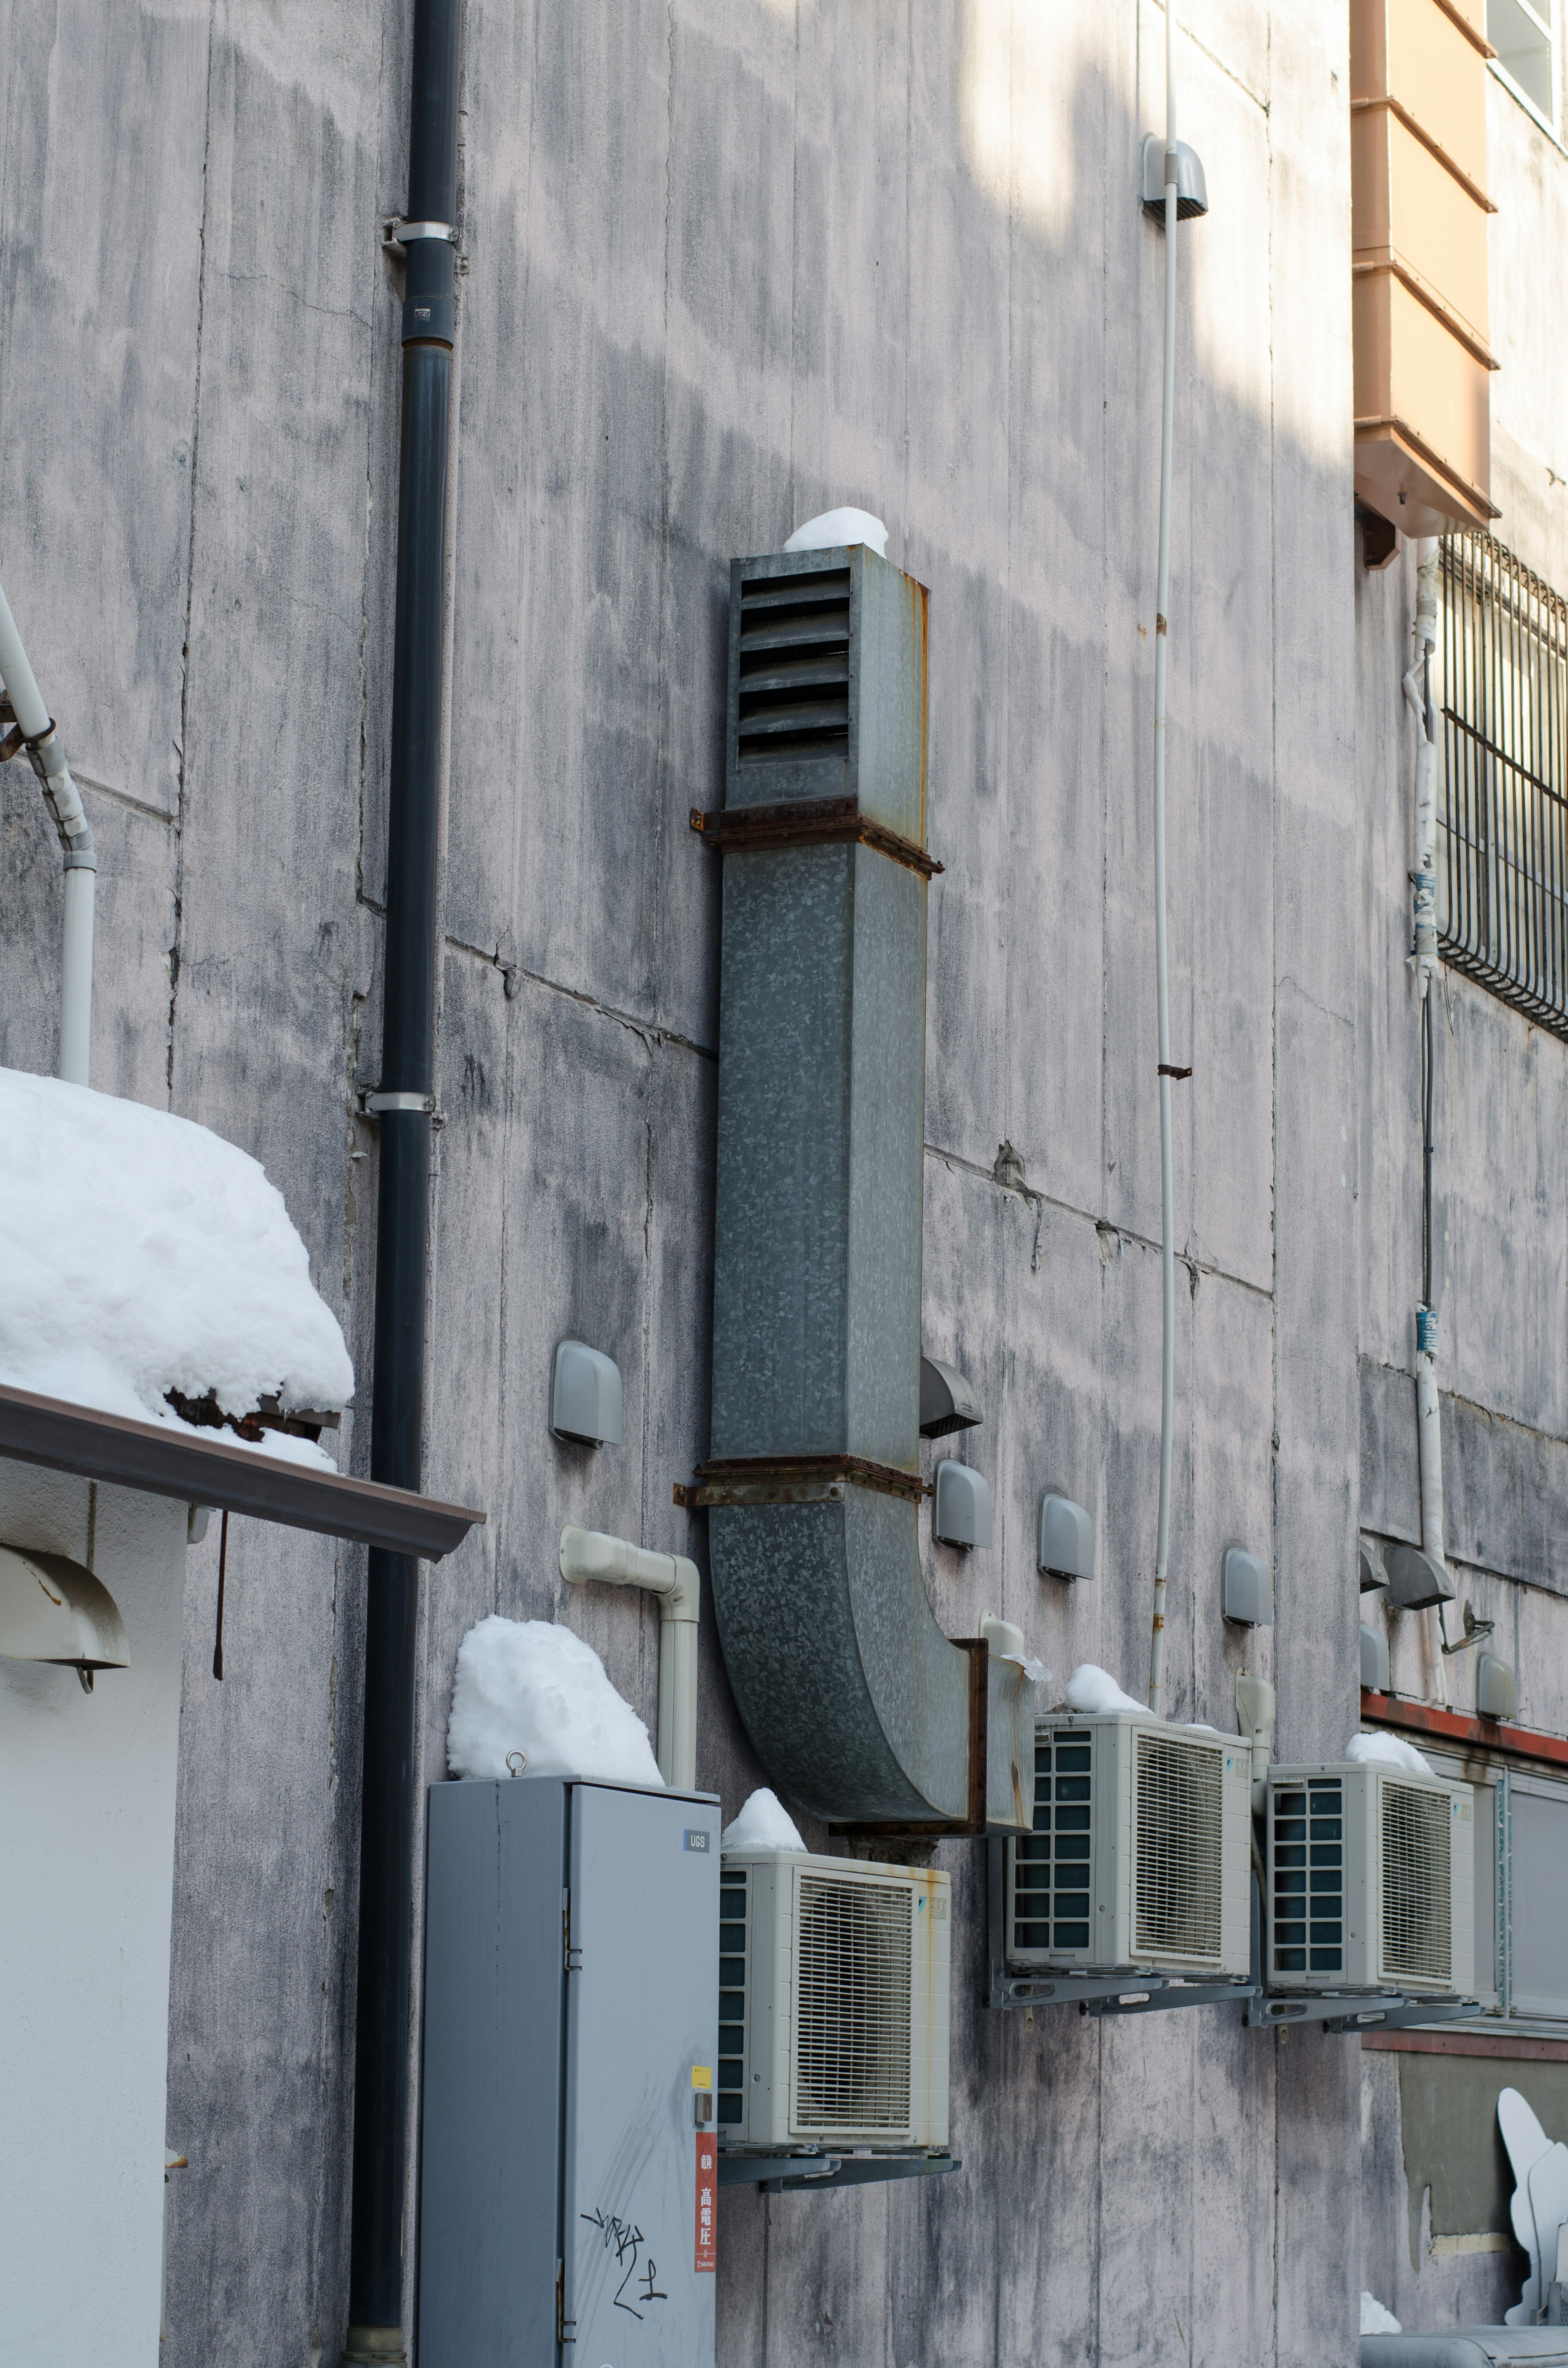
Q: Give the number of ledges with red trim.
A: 2